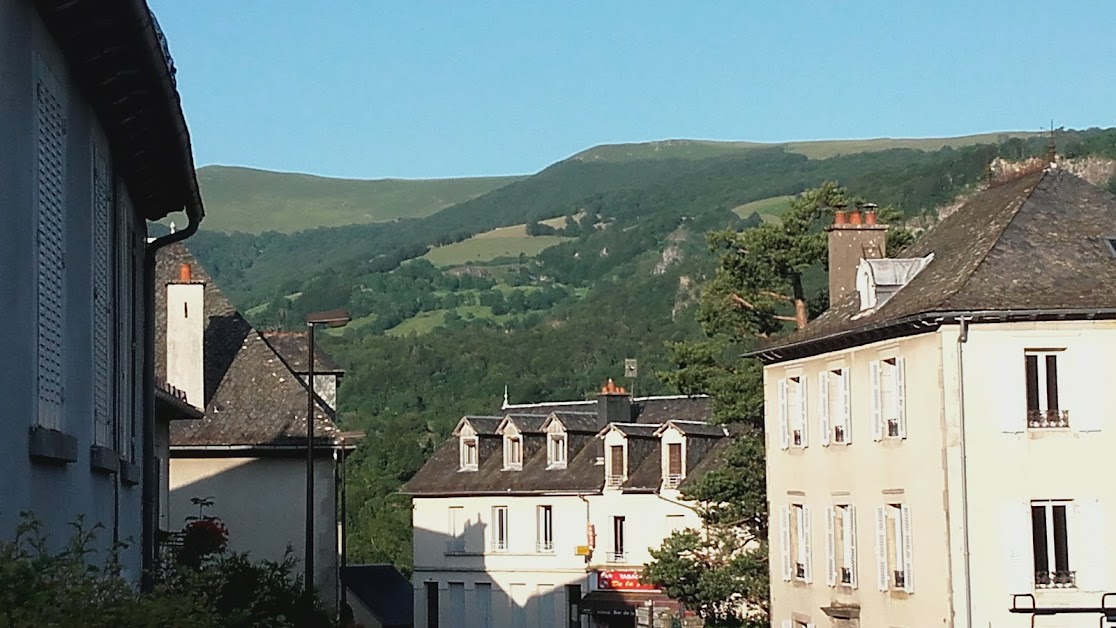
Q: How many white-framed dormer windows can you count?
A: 6